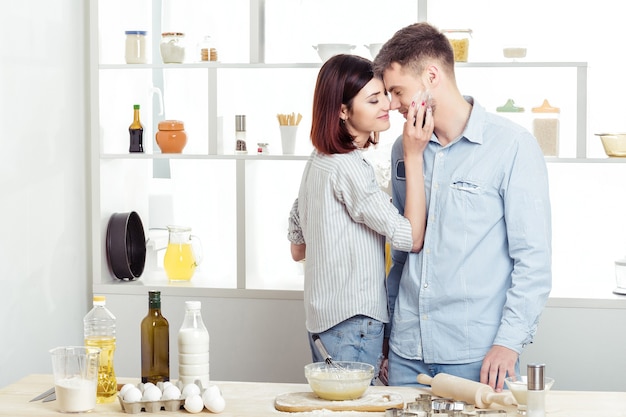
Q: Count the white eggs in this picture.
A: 10